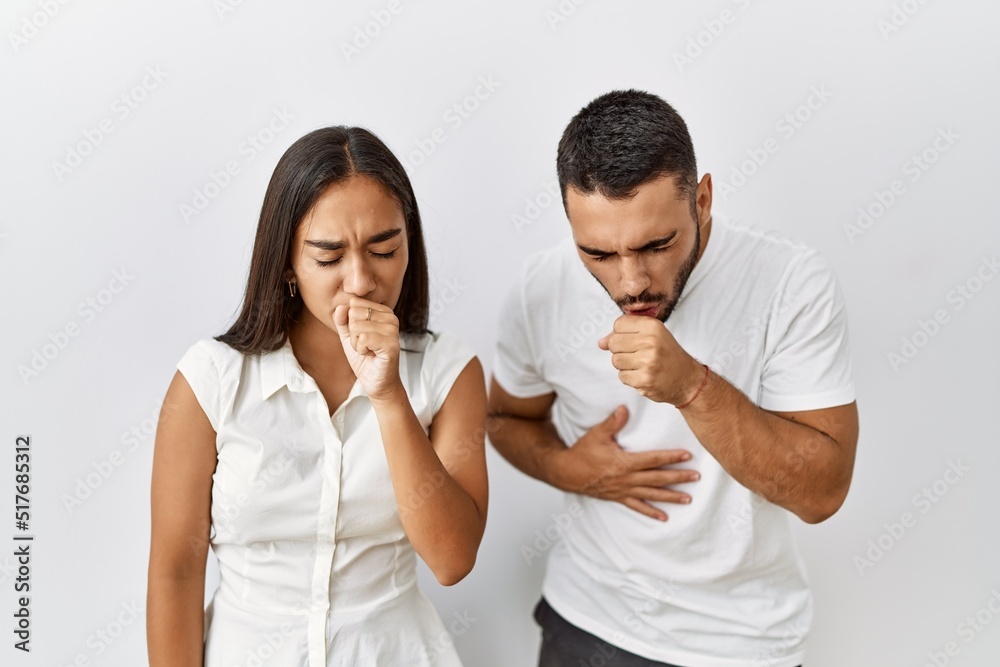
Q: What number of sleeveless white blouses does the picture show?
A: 1